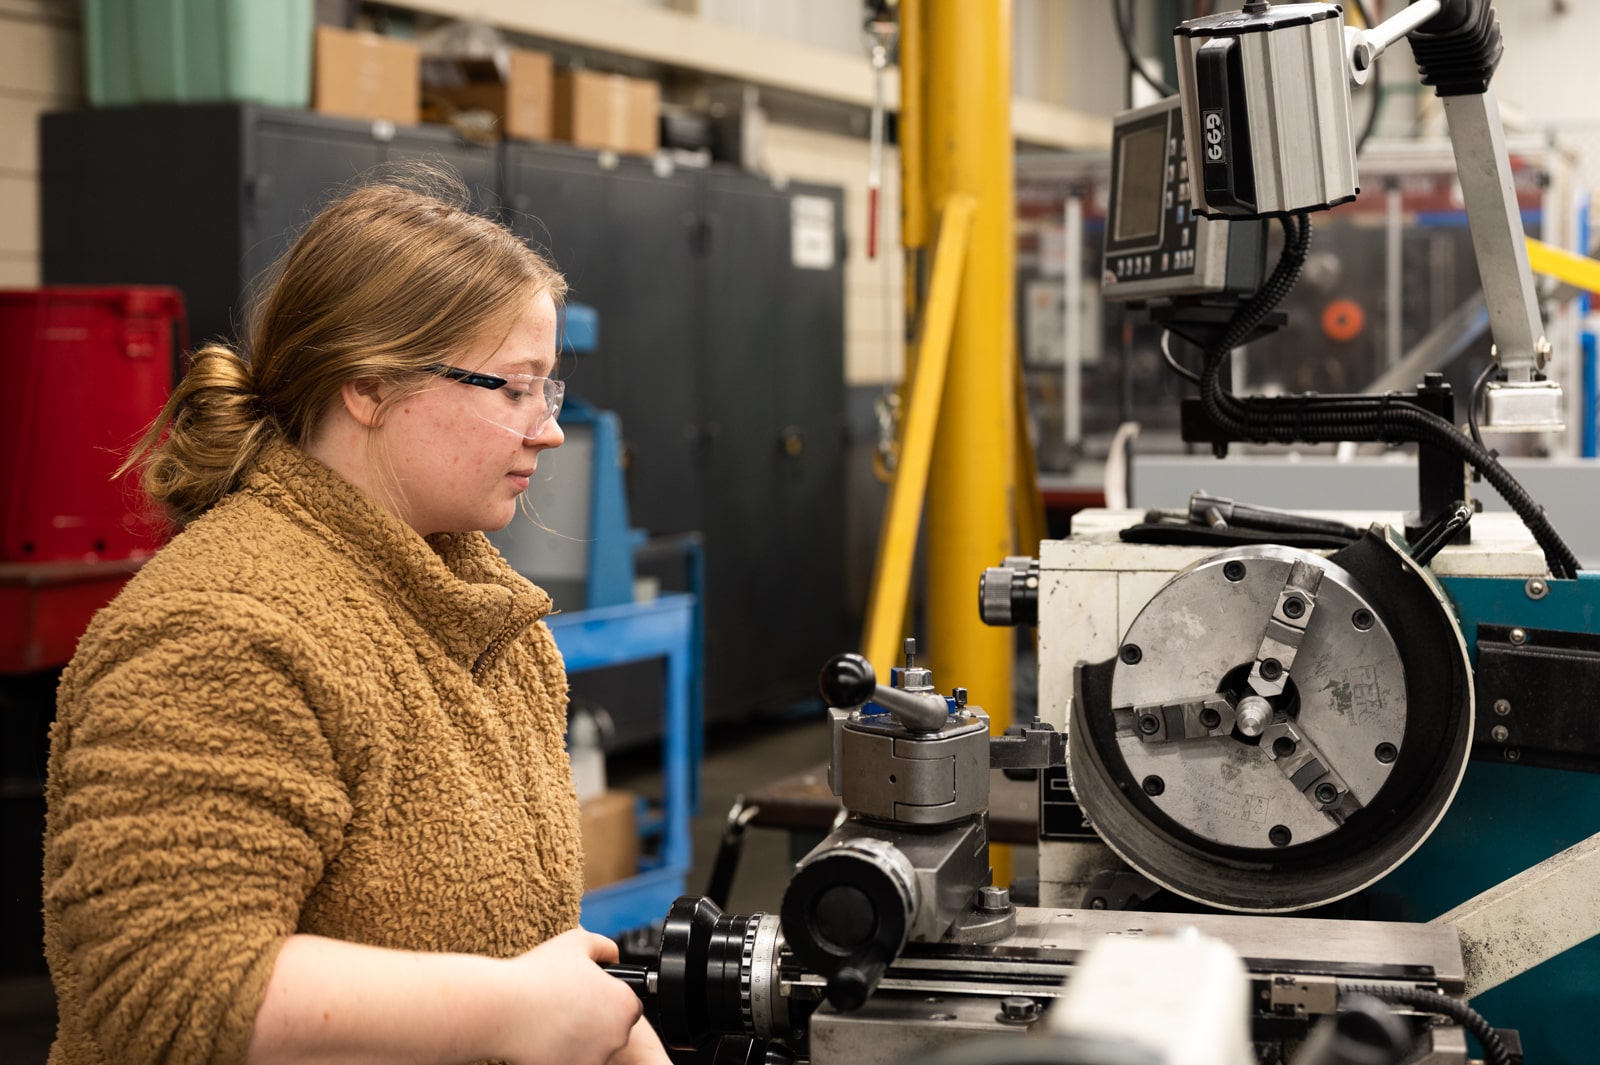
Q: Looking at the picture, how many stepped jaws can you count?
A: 3